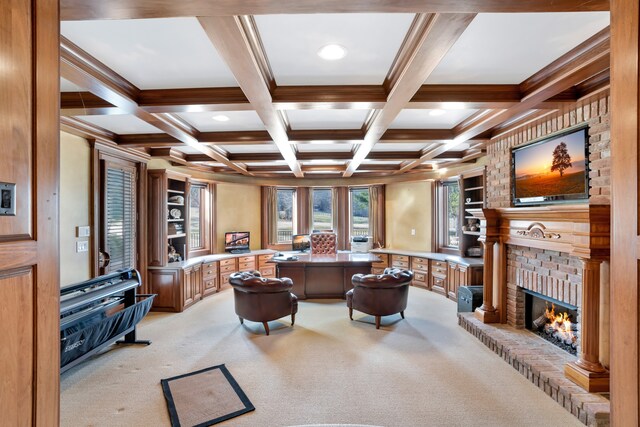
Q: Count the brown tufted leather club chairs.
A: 2